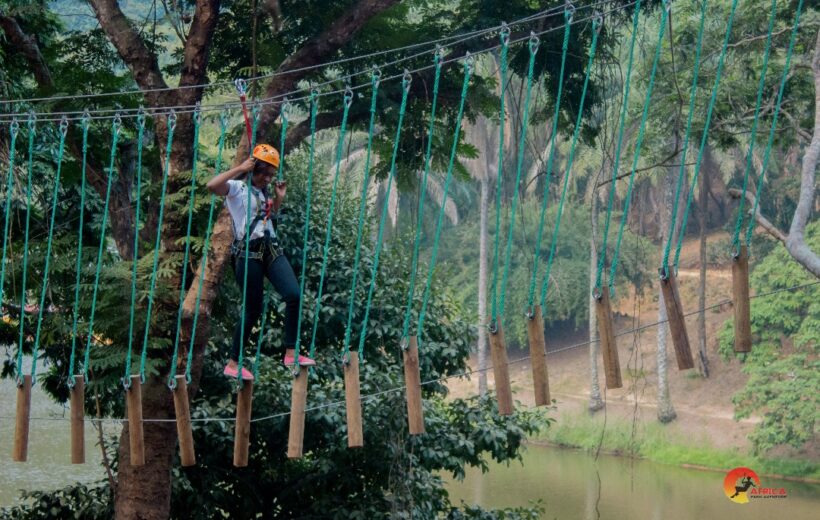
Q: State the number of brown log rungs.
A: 13